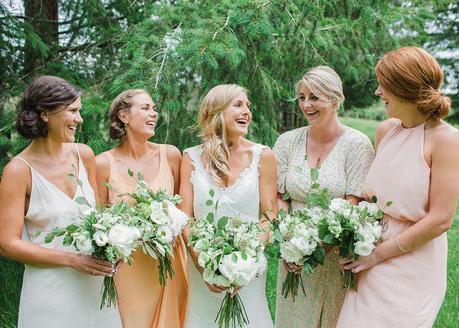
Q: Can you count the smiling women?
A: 5